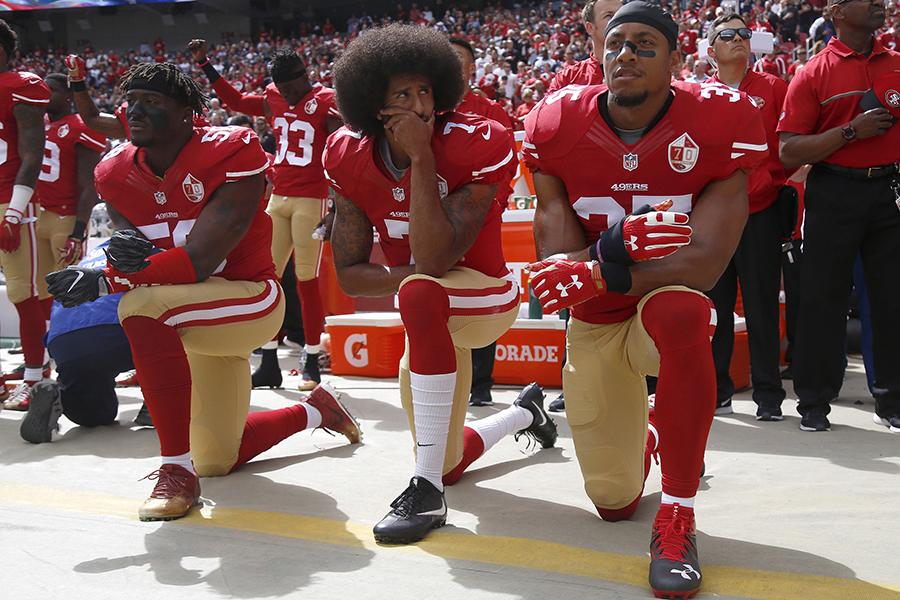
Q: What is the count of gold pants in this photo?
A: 6